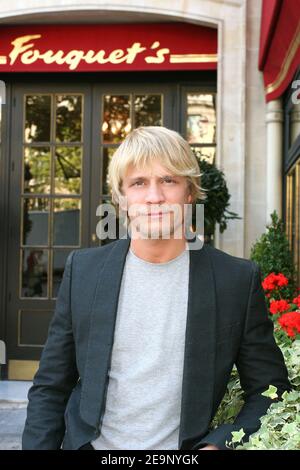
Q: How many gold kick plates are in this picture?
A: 1